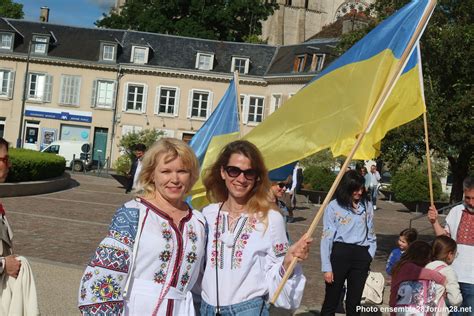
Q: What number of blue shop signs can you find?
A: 1